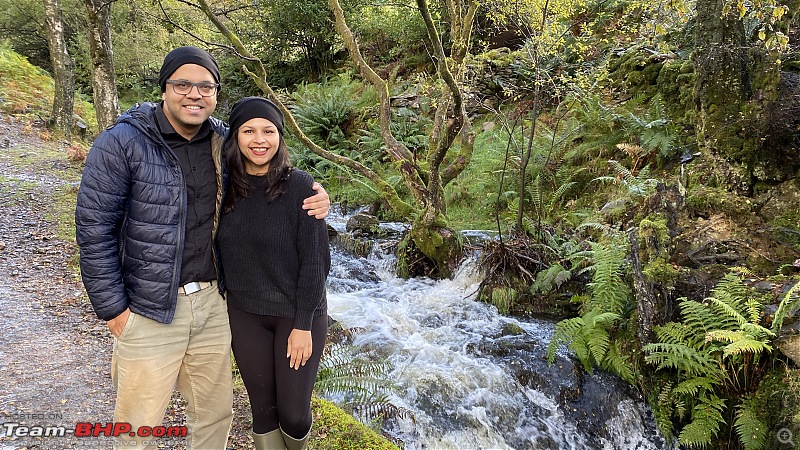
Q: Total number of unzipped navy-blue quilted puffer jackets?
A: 1